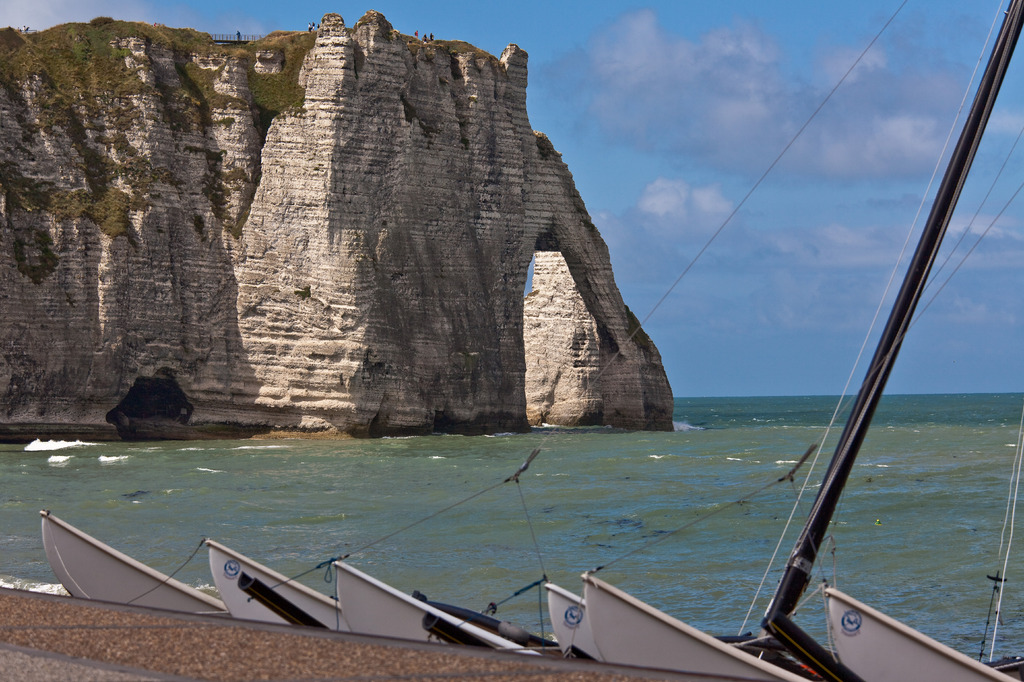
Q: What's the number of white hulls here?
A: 6